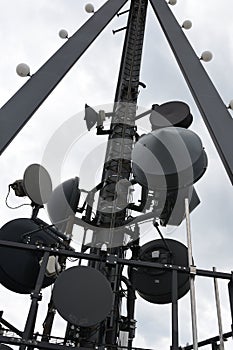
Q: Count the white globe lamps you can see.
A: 7